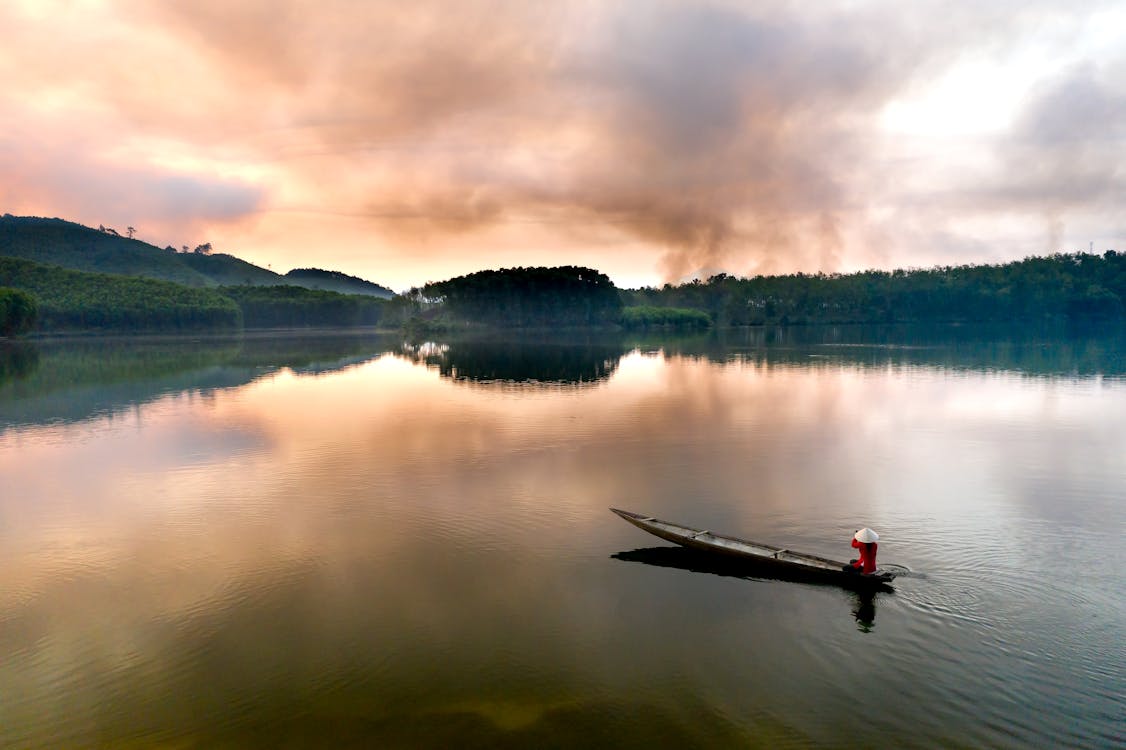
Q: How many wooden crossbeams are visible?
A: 3